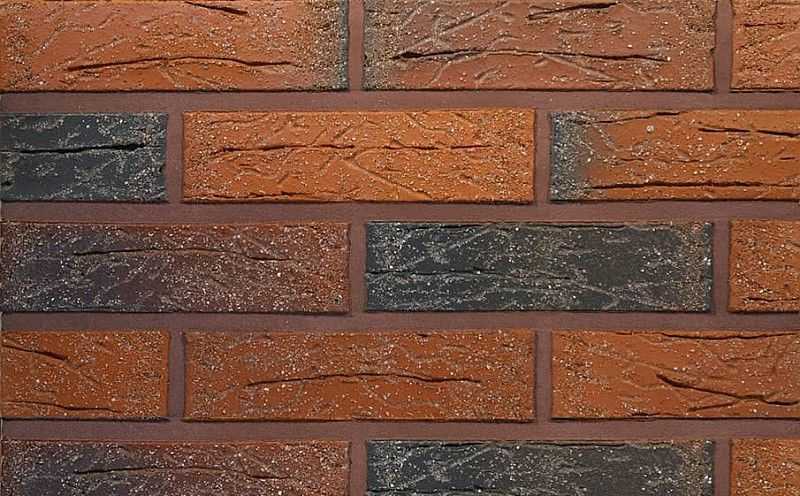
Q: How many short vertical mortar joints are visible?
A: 10